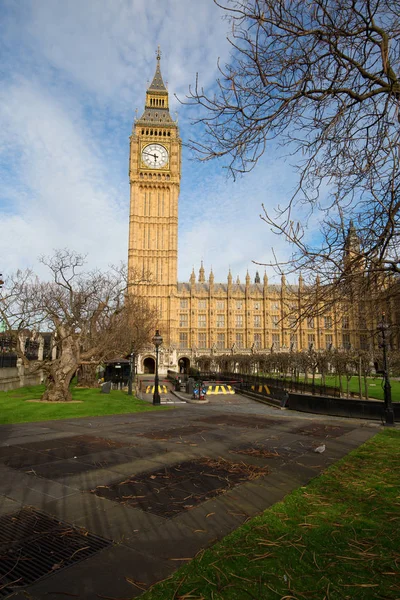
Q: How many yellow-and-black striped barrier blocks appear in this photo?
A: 3